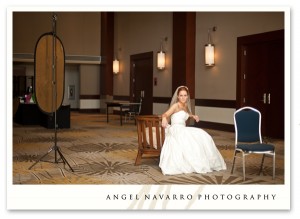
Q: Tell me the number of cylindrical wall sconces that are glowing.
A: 3